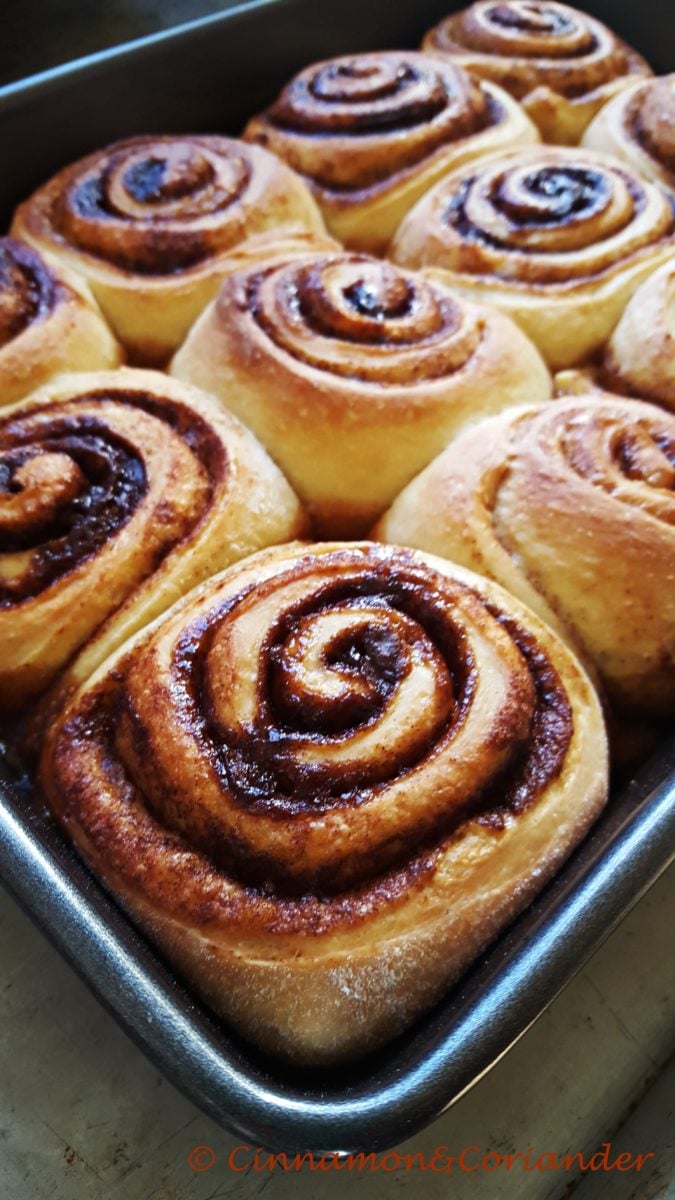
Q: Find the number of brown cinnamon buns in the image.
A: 11